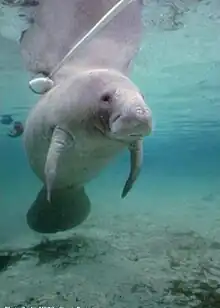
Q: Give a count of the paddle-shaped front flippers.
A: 2